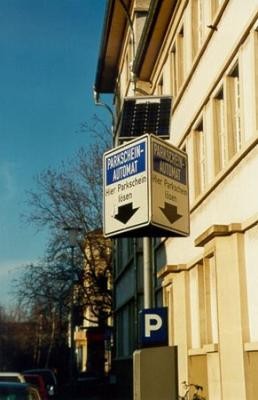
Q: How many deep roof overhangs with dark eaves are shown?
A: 2